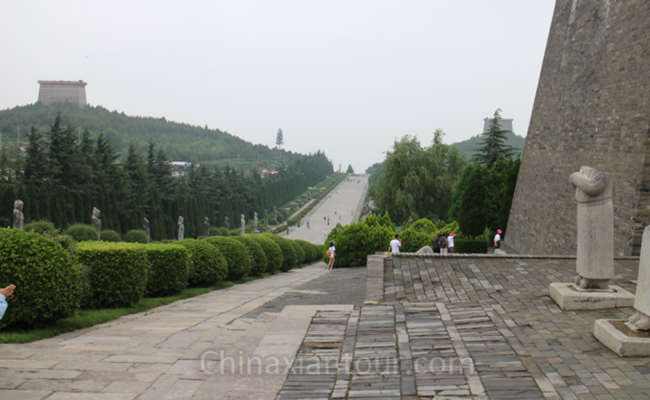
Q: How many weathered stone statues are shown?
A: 12